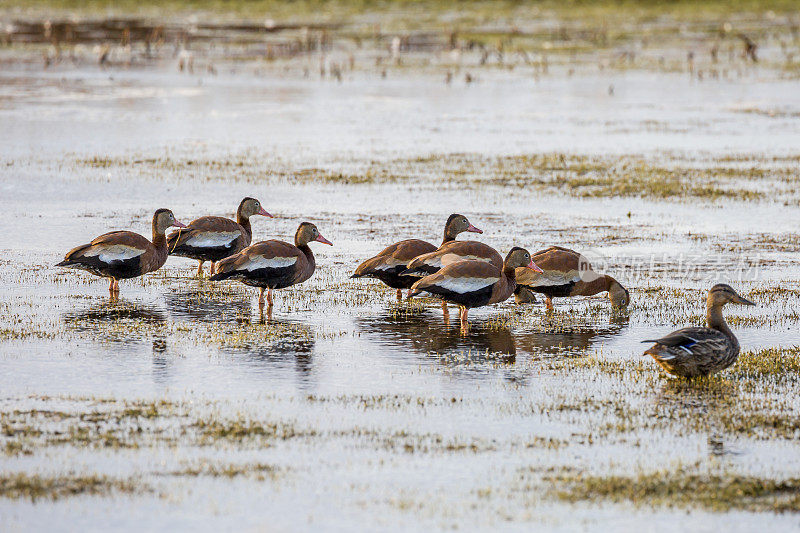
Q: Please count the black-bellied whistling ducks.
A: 7